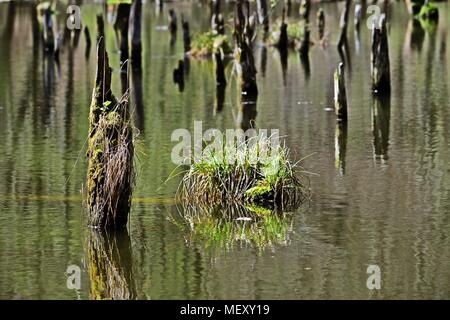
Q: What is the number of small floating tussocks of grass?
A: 3